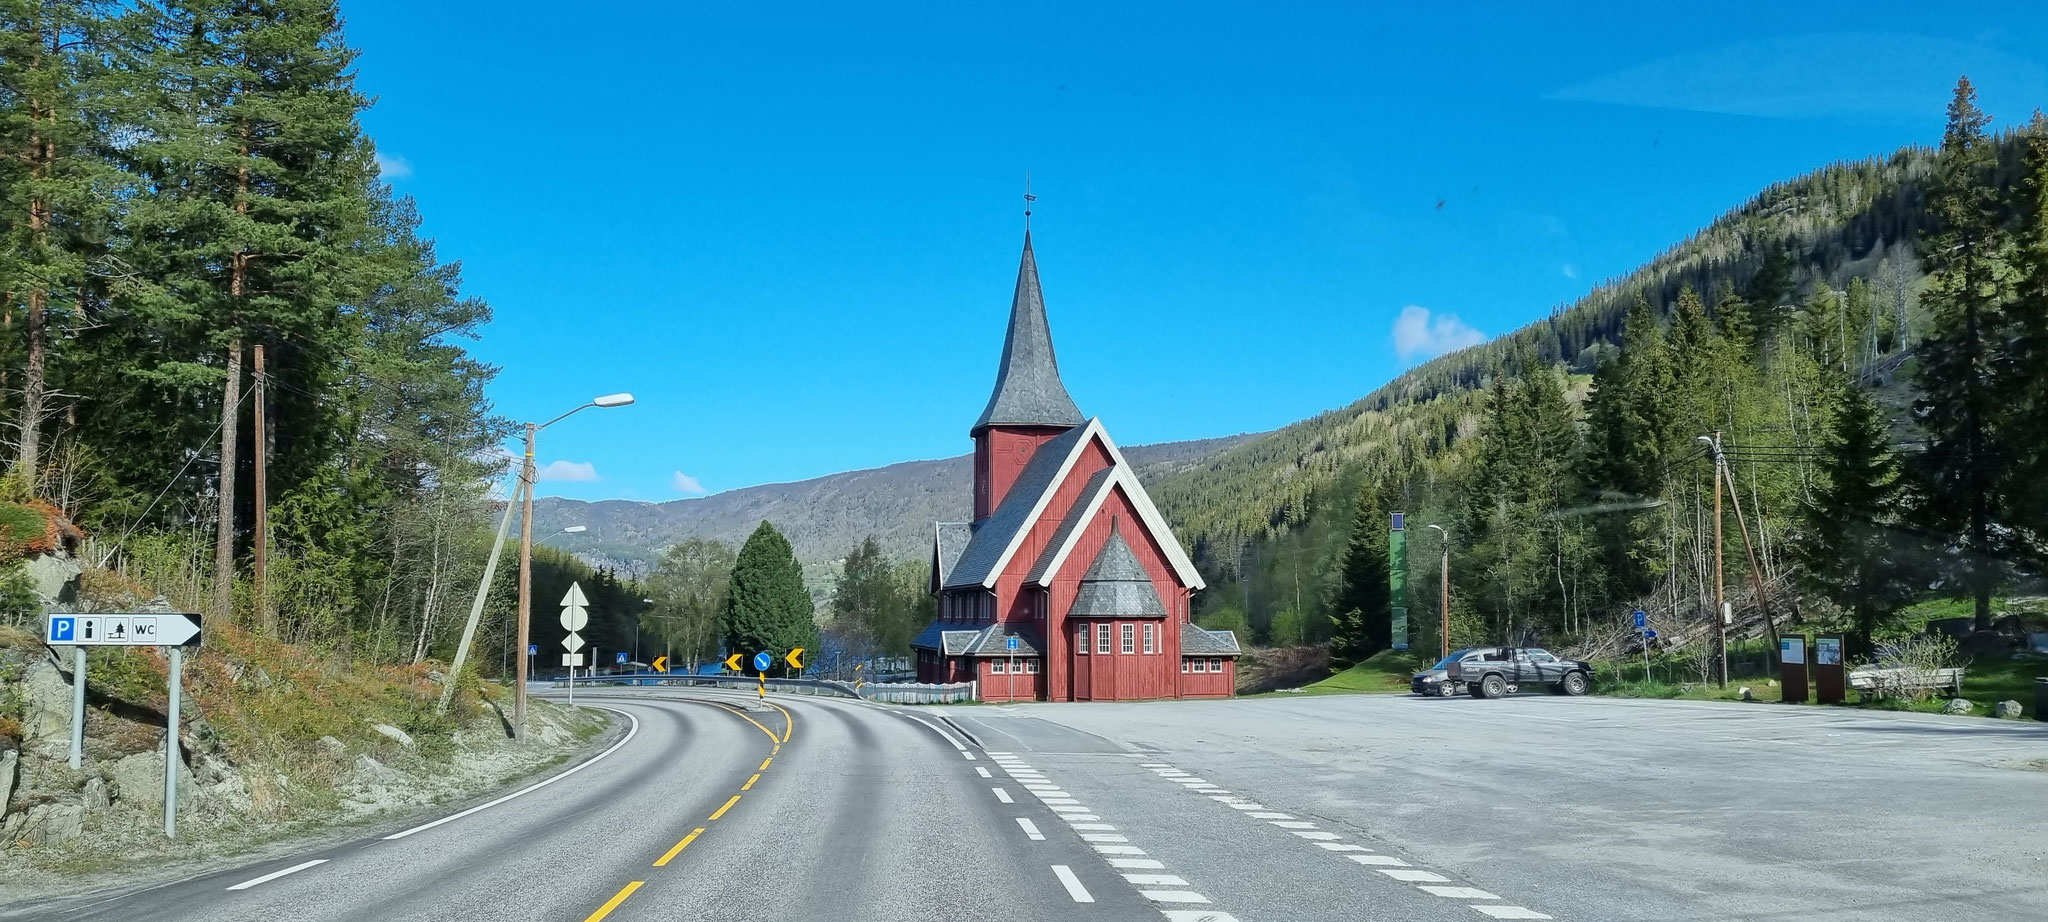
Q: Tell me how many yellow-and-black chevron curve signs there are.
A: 3